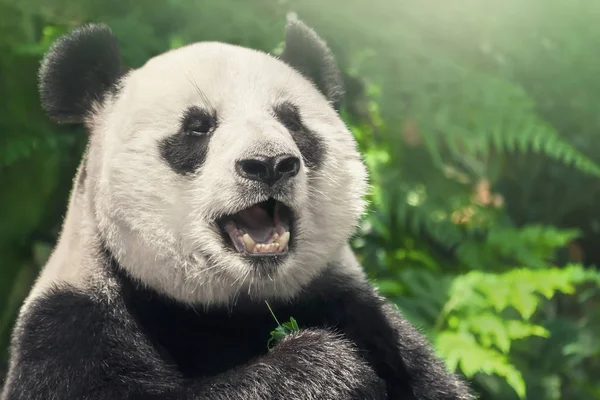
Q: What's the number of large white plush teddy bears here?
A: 0